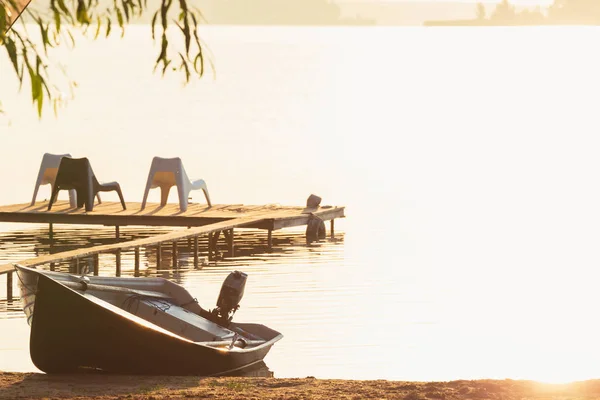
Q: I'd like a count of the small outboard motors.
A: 1